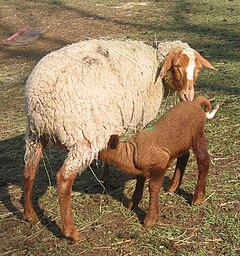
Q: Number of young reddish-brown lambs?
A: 1